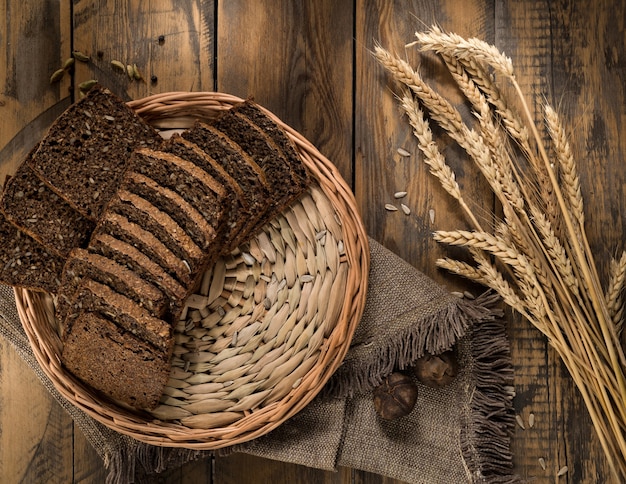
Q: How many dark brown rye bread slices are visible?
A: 15